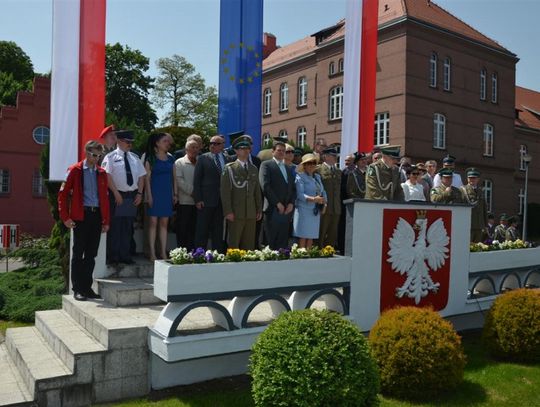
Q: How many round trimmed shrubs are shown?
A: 3